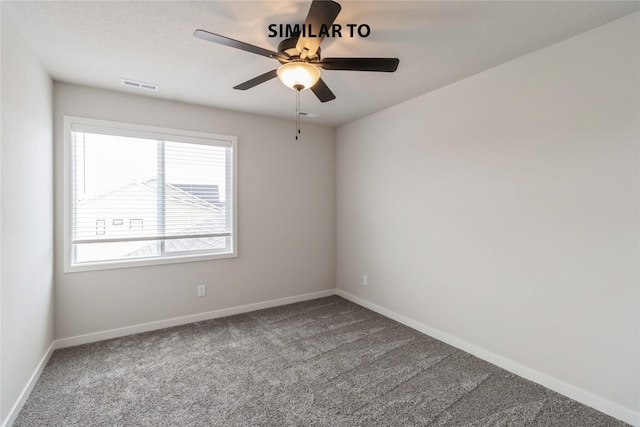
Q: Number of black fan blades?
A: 5